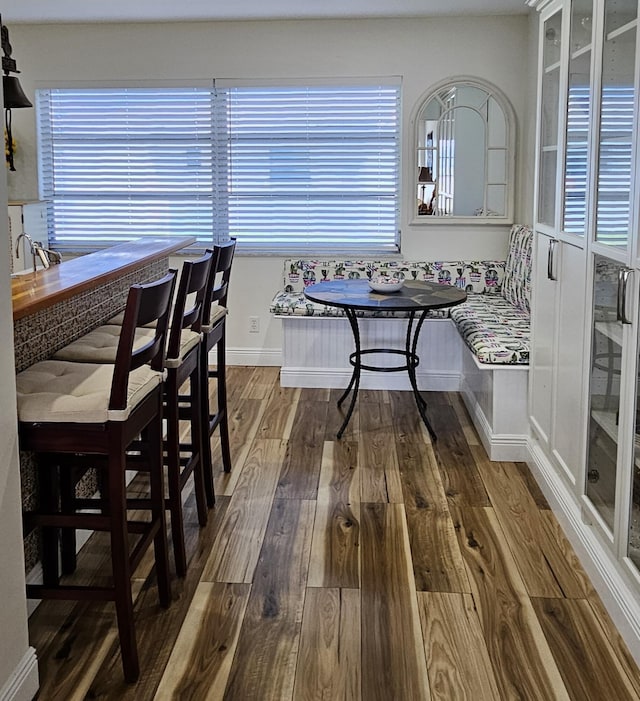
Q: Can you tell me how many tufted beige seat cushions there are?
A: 3